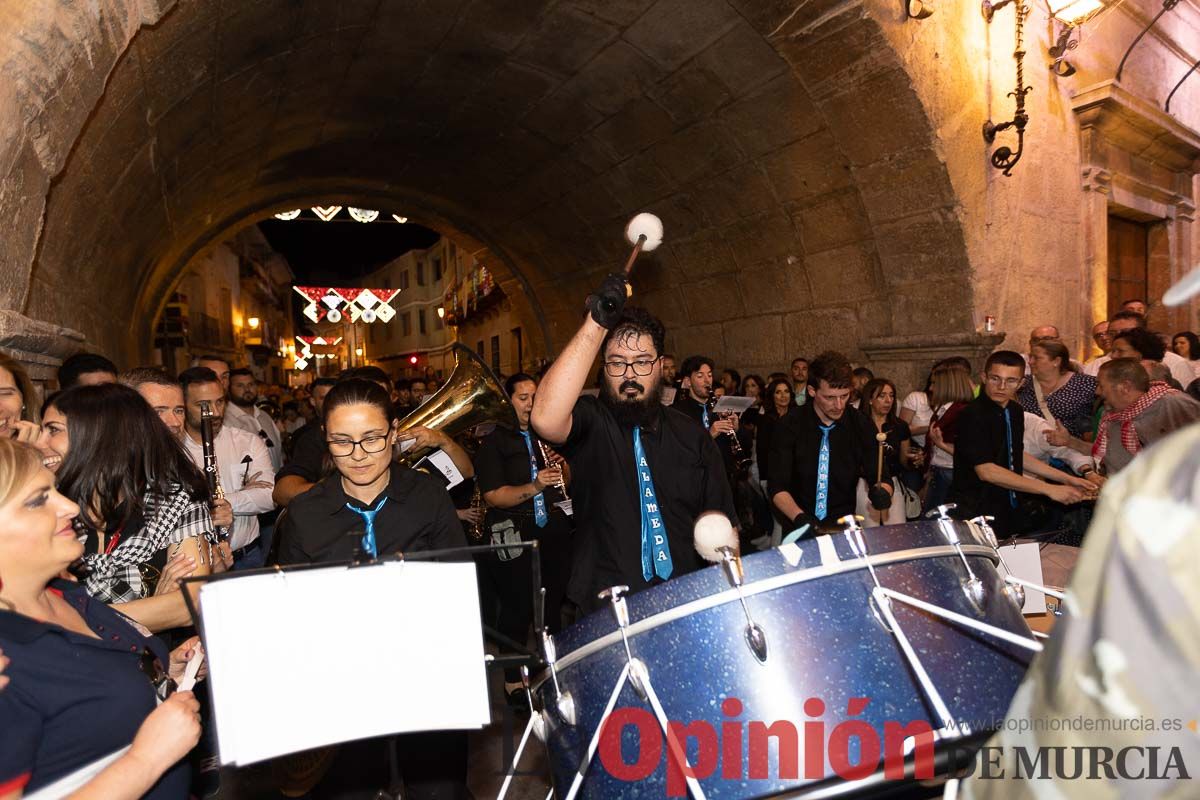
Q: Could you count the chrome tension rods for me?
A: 7